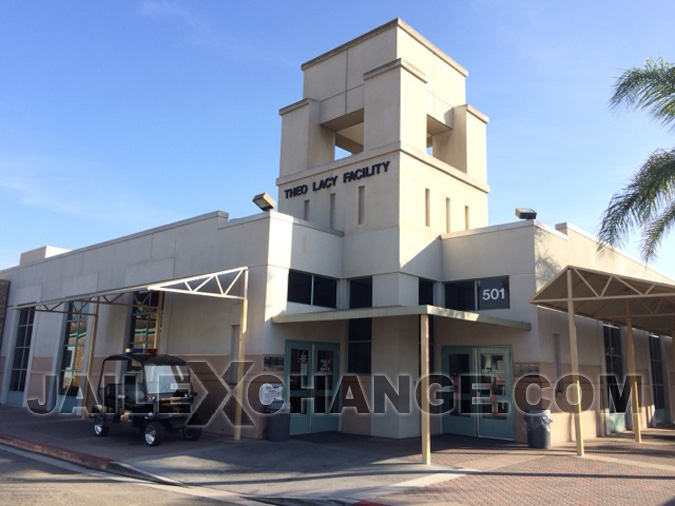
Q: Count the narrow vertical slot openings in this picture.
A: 6